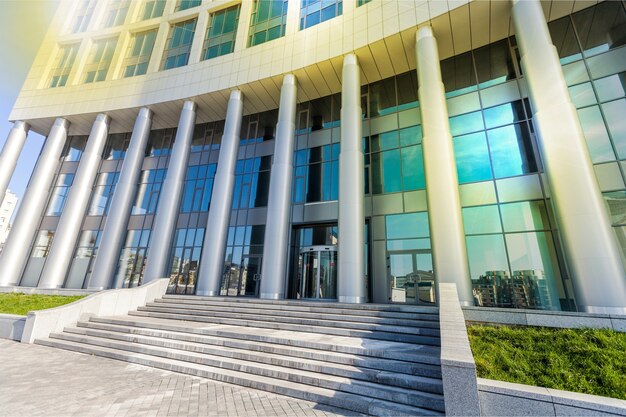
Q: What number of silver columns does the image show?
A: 10